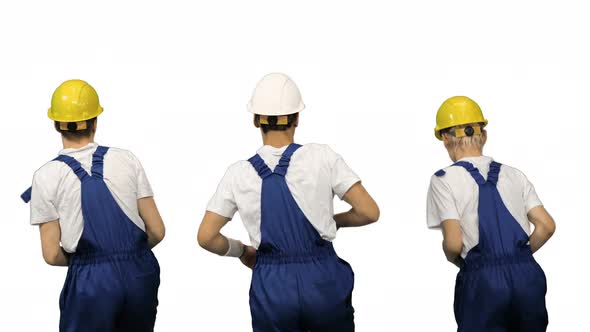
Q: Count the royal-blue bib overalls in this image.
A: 3